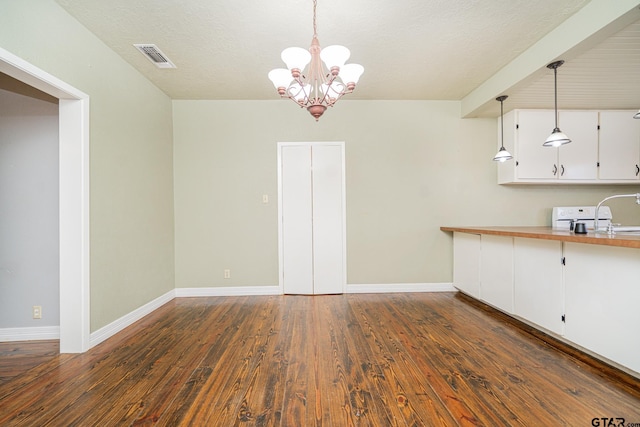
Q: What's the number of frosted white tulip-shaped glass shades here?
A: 6